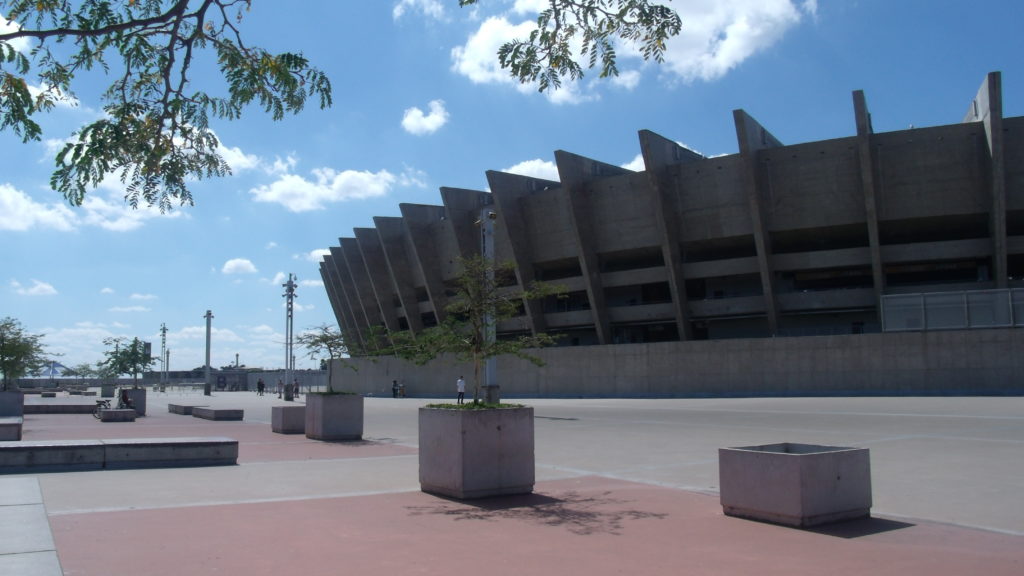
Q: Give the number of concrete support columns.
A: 15